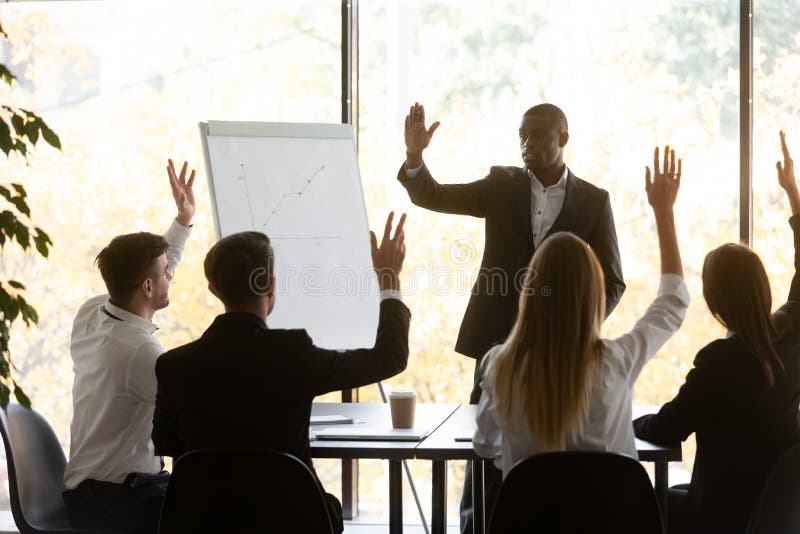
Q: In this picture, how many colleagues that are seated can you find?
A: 4